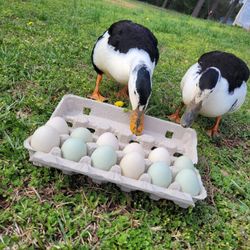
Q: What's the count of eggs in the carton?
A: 12